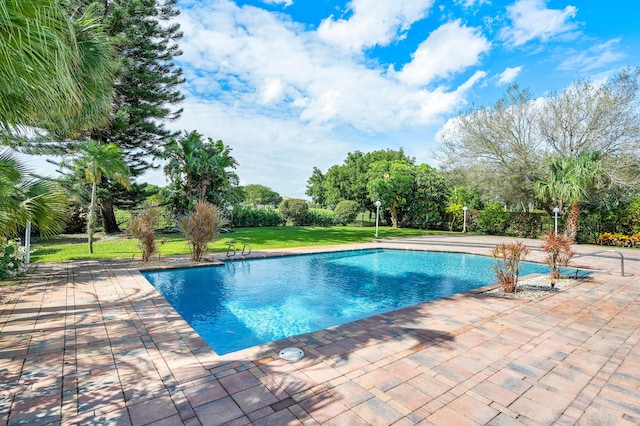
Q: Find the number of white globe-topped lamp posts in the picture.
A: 3